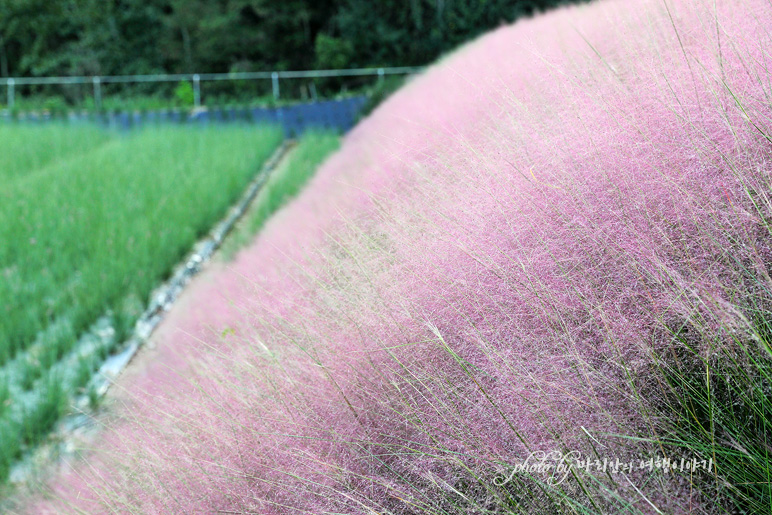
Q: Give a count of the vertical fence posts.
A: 5